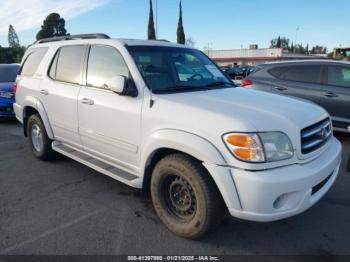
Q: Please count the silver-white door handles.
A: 2